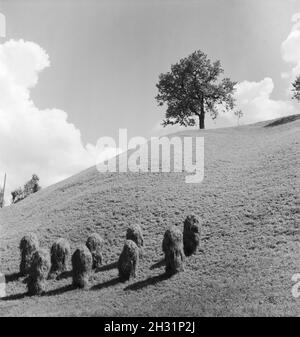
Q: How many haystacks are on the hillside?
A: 9